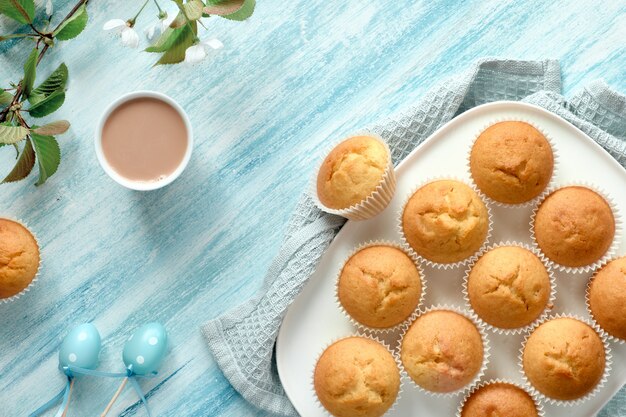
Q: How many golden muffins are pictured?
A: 12